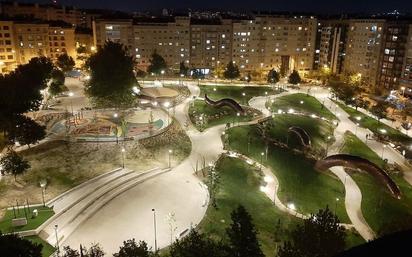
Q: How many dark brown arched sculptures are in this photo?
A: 3